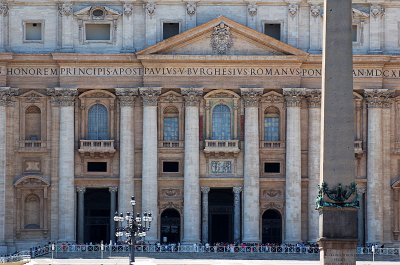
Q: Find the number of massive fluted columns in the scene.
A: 8